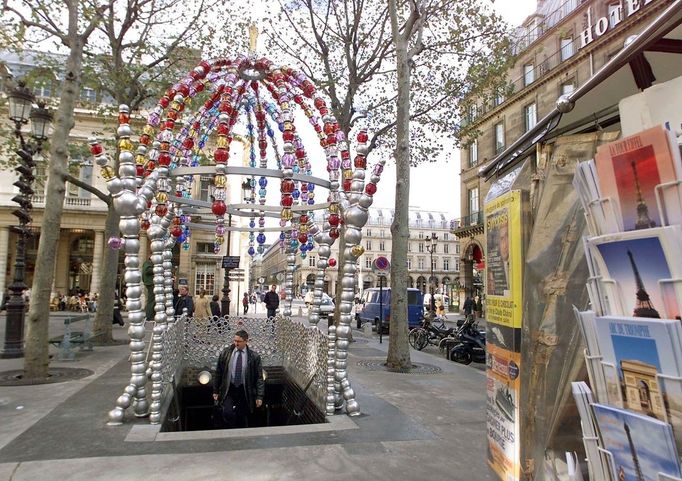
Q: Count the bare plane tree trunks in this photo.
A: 4